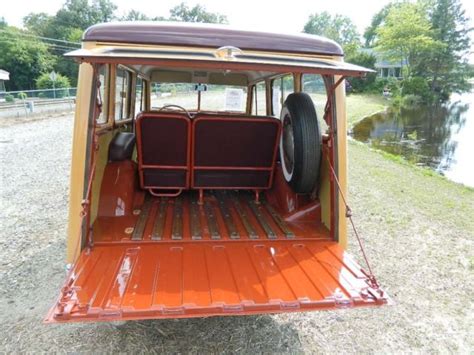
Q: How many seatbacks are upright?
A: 2